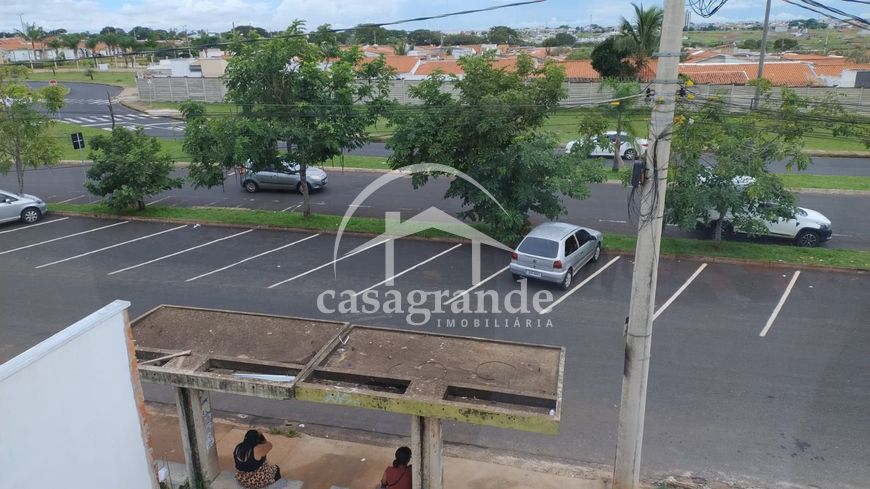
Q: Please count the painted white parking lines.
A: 11